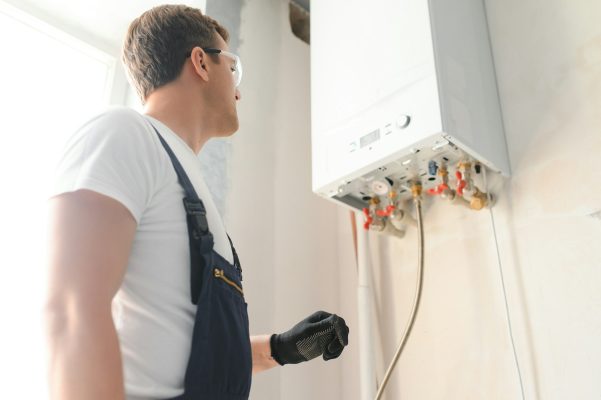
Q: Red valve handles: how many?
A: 4